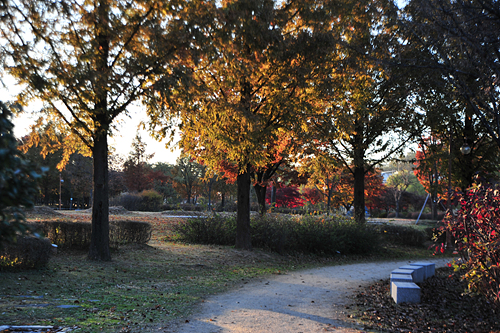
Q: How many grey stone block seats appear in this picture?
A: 5